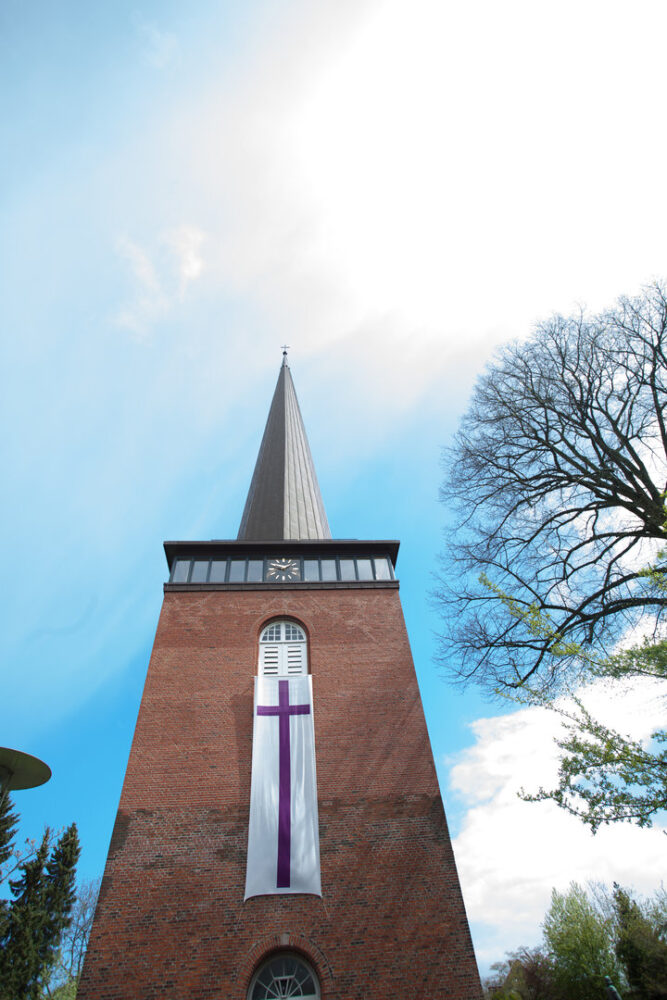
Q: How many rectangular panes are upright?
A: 10